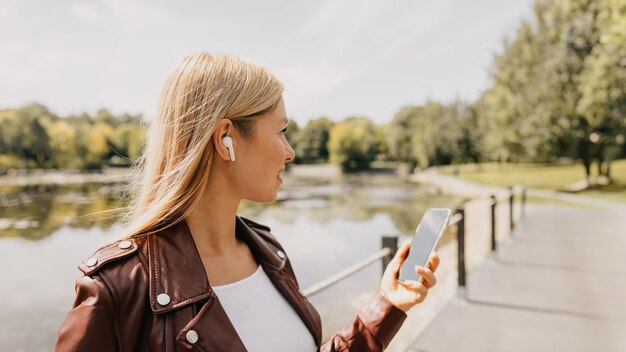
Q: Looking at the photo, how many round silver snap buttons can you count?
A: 5